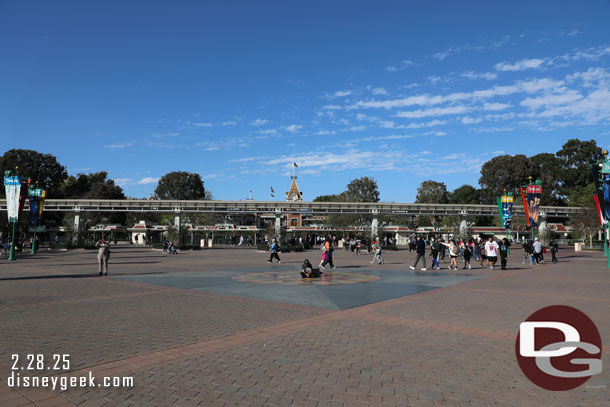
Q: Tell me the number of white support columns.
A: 6